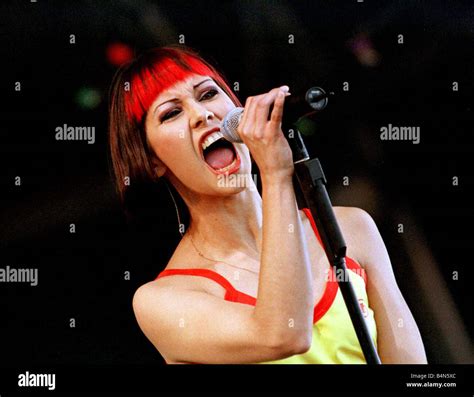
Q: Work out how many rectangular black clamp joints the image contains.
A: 1